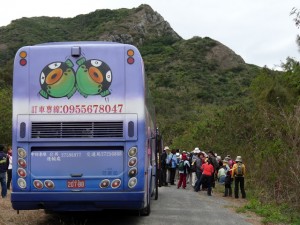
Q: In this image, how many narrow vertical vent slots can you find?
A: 2